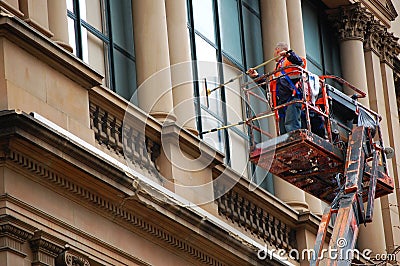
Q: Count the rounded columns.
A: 6